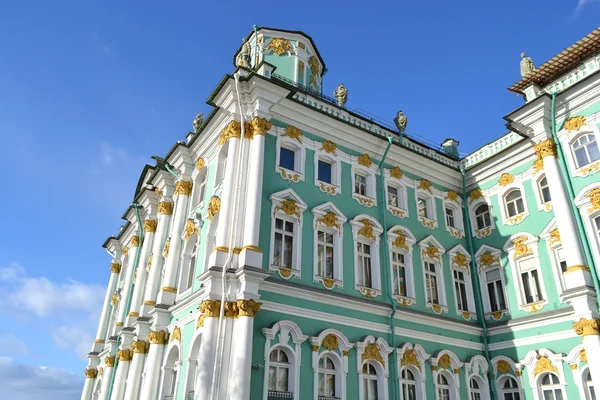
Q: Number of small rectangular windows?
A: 6